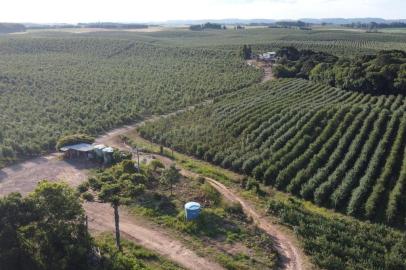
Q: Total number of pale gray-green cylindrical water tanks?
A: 2